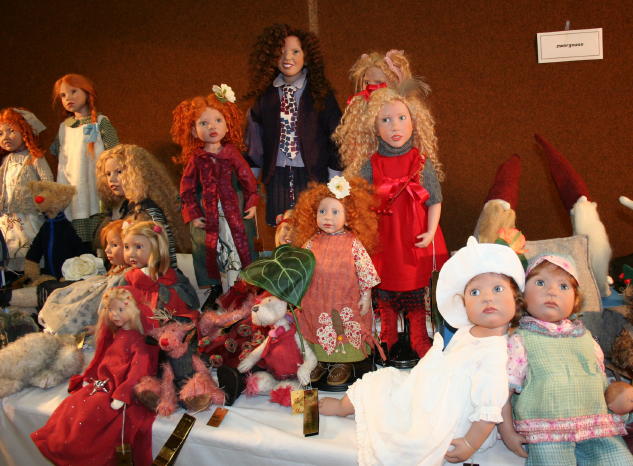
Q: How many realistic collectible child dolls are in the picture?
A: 14